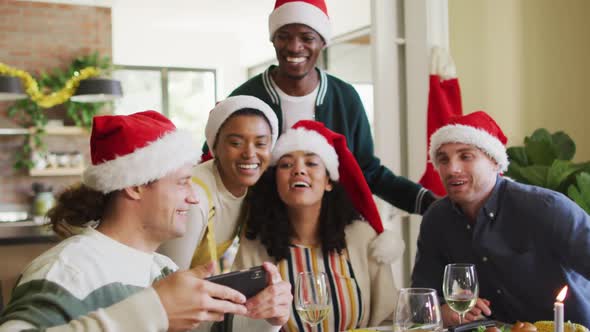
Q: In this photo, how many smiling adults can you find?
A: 5